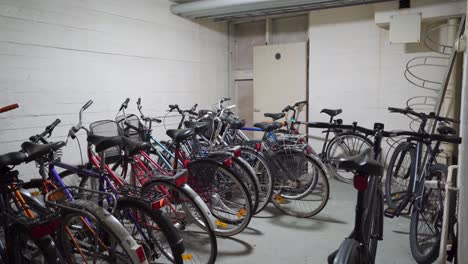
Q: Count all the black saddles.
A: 12